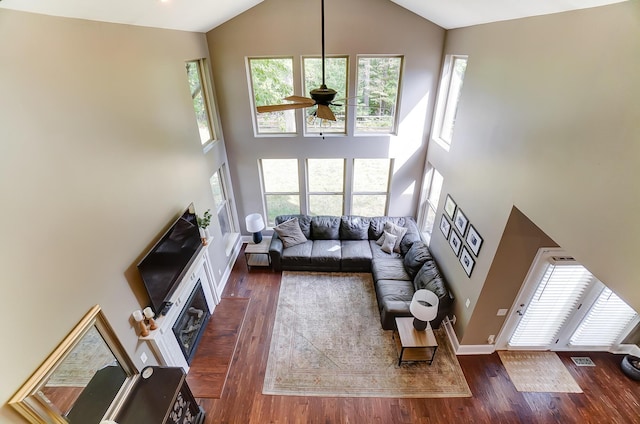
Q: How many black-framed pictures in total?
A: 6